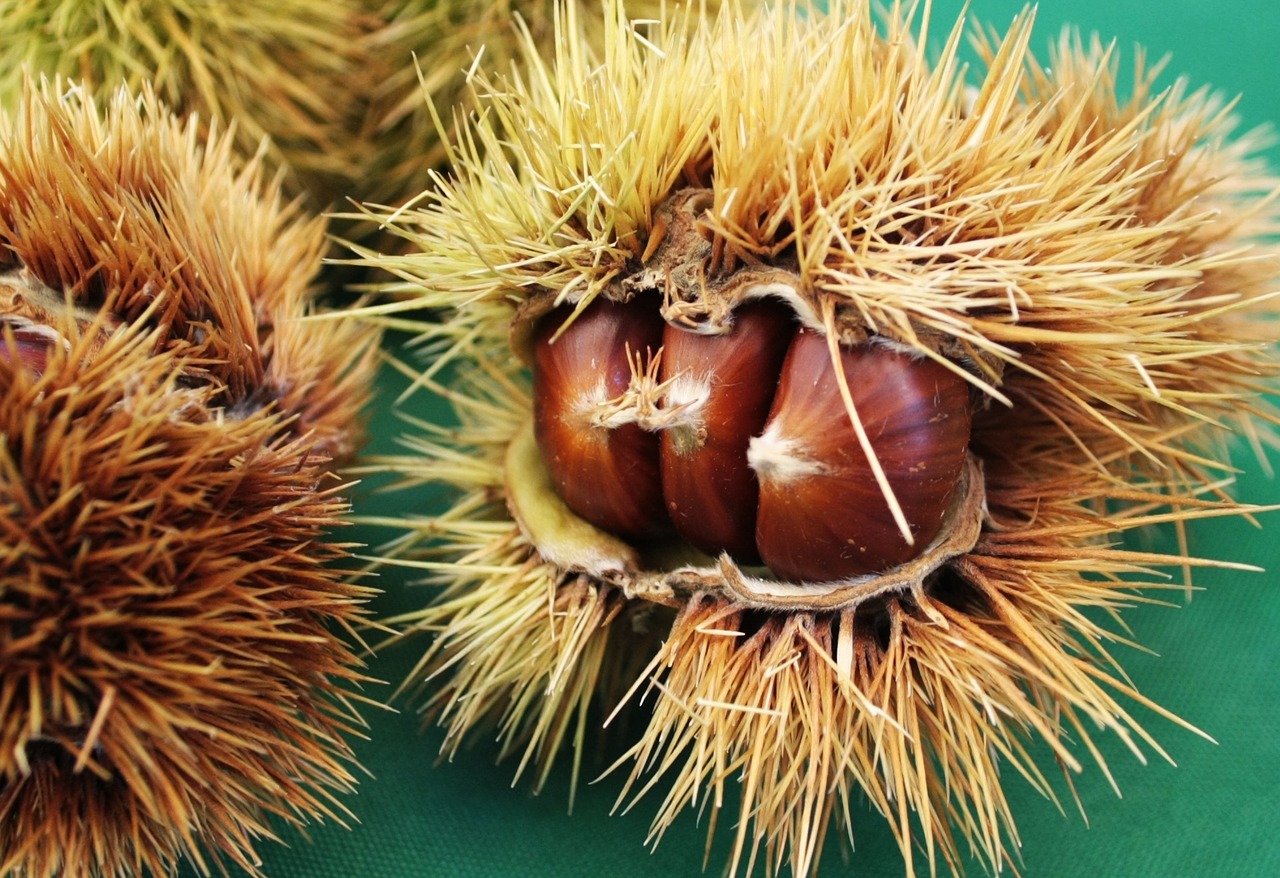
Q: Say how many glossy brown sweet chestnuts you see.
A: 3